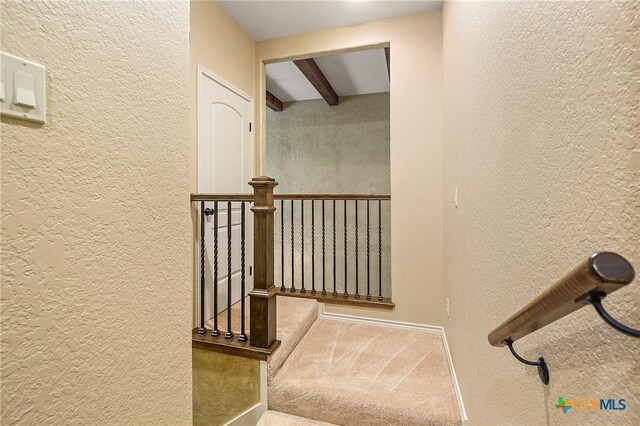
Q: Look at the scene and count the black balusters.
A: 14